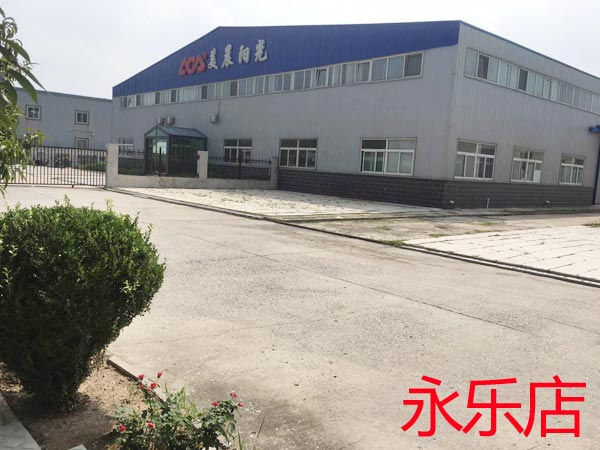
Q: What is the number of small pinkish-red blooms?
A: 9